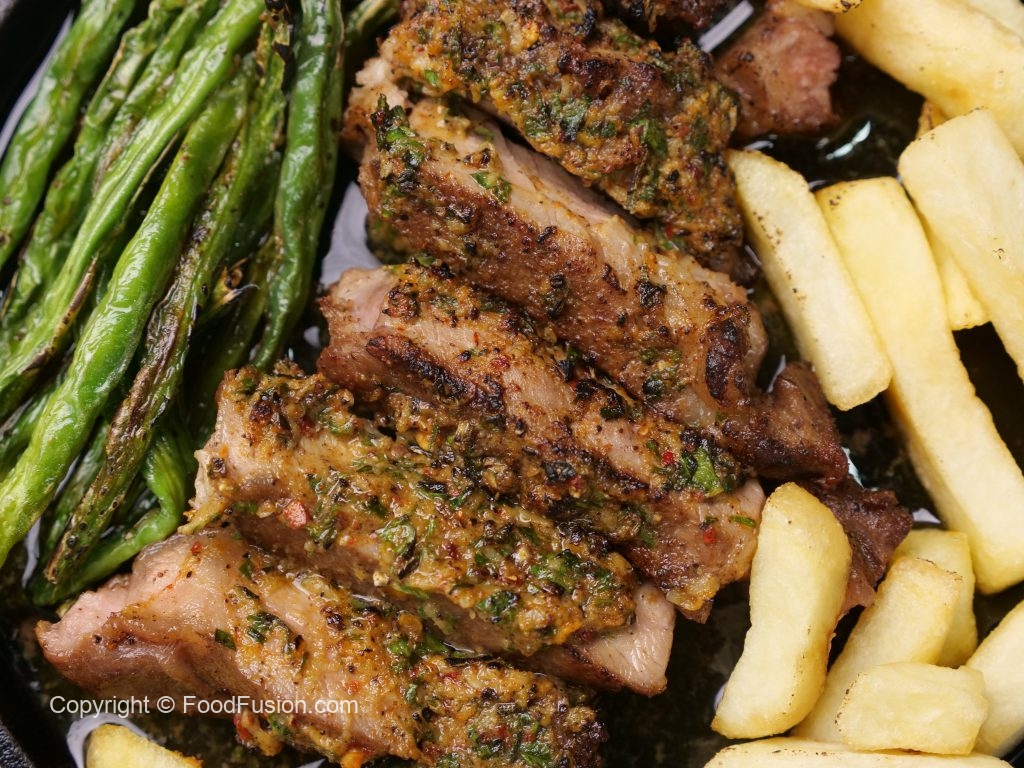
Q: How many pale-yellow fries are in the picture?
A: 14